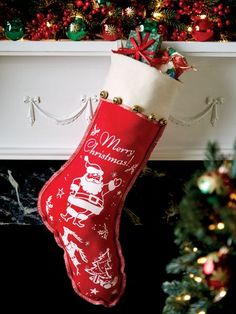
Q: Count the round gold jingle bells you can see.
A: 5